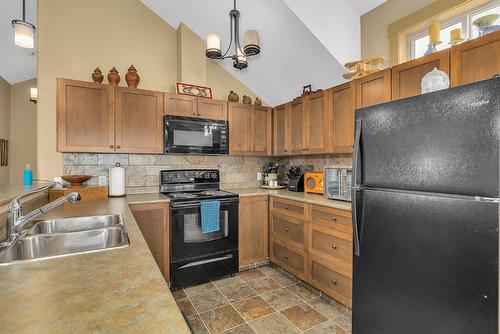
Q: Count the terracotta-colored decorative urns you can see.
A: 3